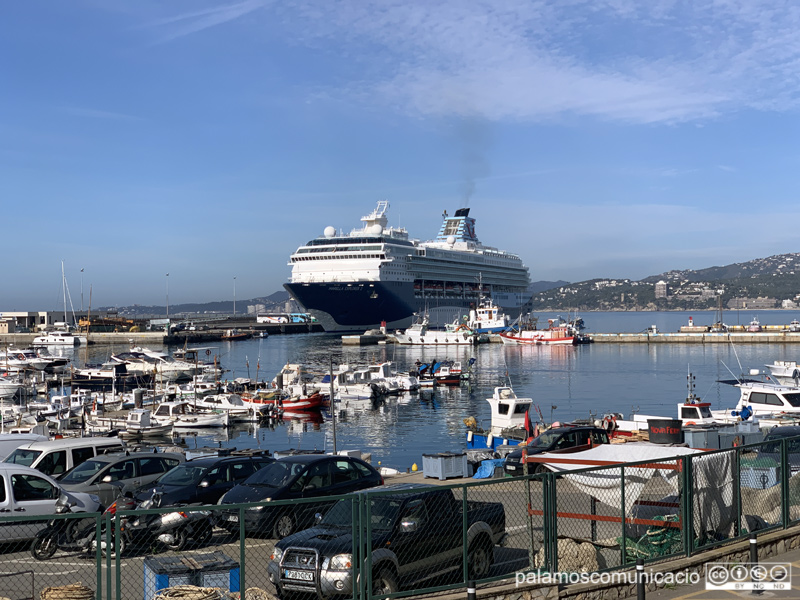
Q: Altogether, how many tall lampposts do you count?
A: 3